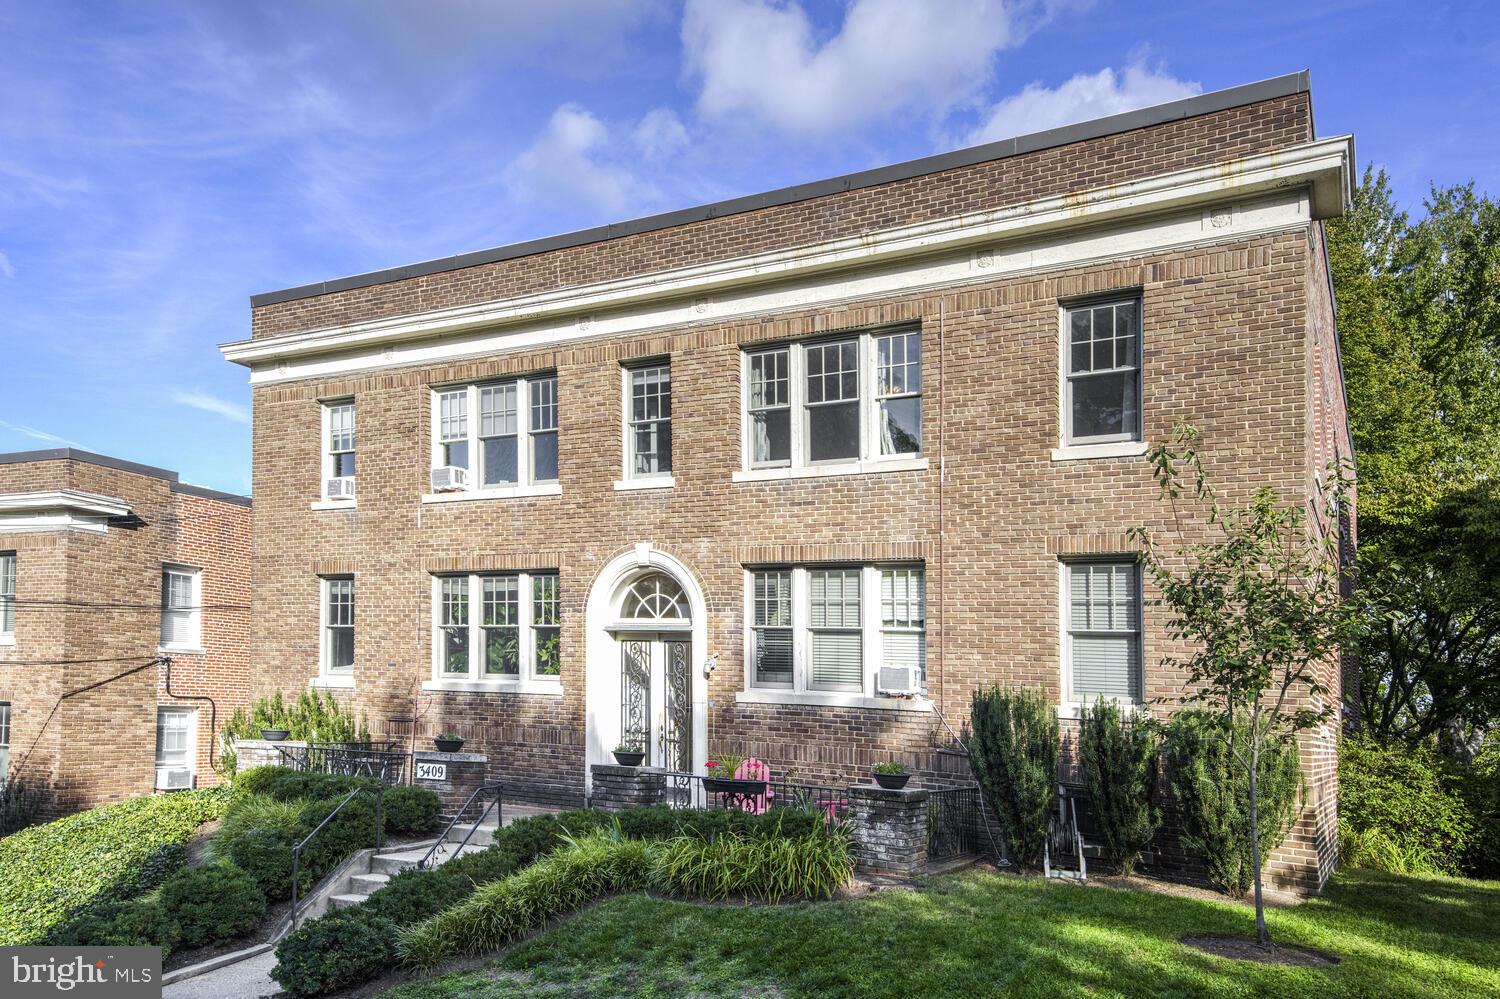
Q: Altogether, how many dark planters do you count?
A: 5